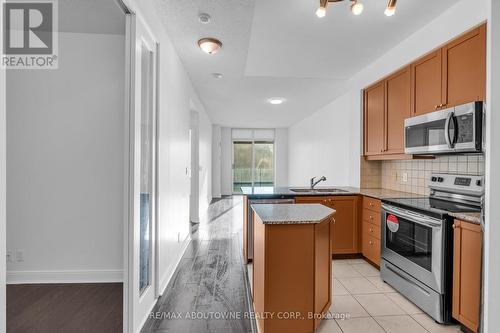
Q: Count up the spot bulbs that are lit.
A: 3